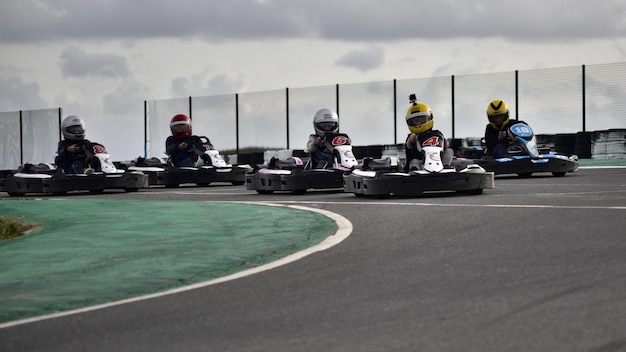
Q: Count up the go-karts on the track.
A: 5